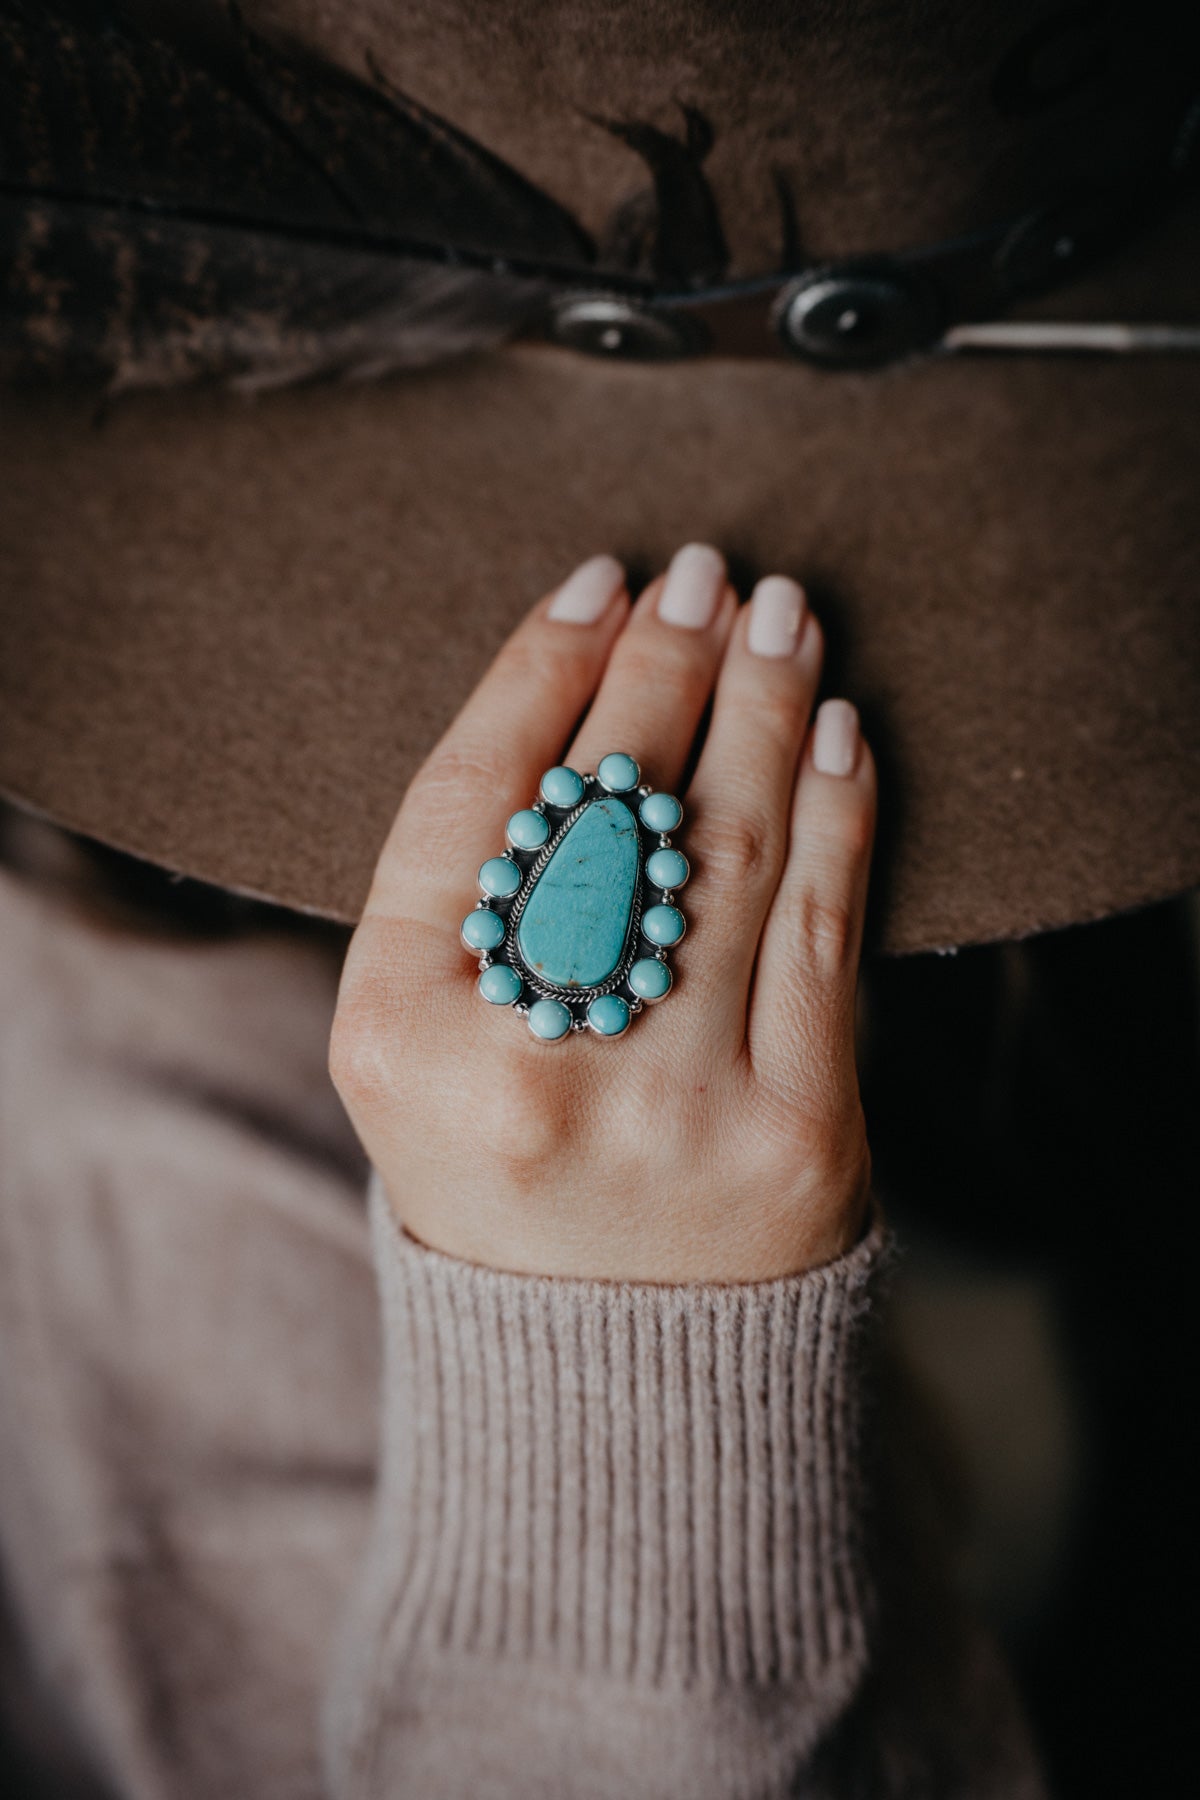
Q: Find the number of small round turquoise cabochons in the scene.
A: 12